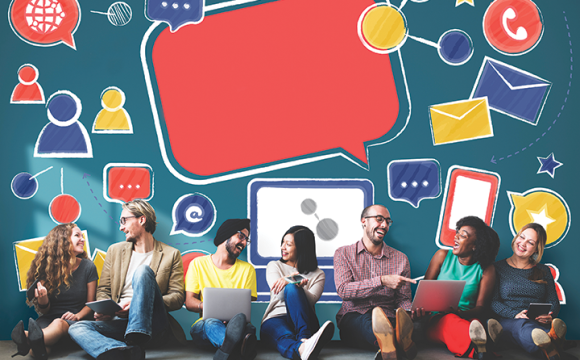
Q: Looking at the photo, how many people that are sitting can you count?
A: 7